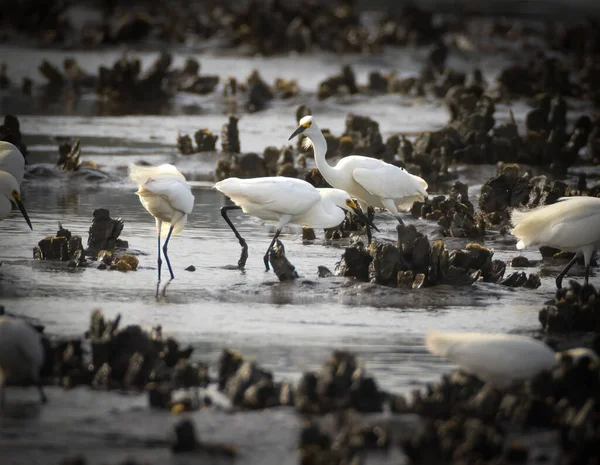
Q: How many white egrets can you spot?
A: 8